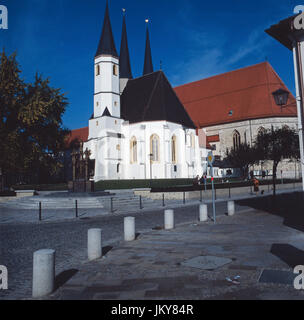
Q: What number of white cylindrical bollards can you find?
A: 6